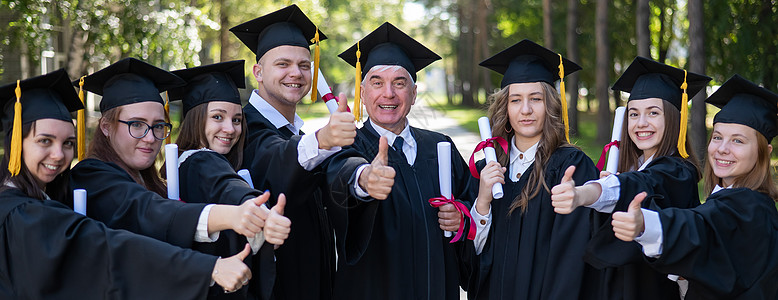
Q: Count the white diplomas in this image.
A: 7